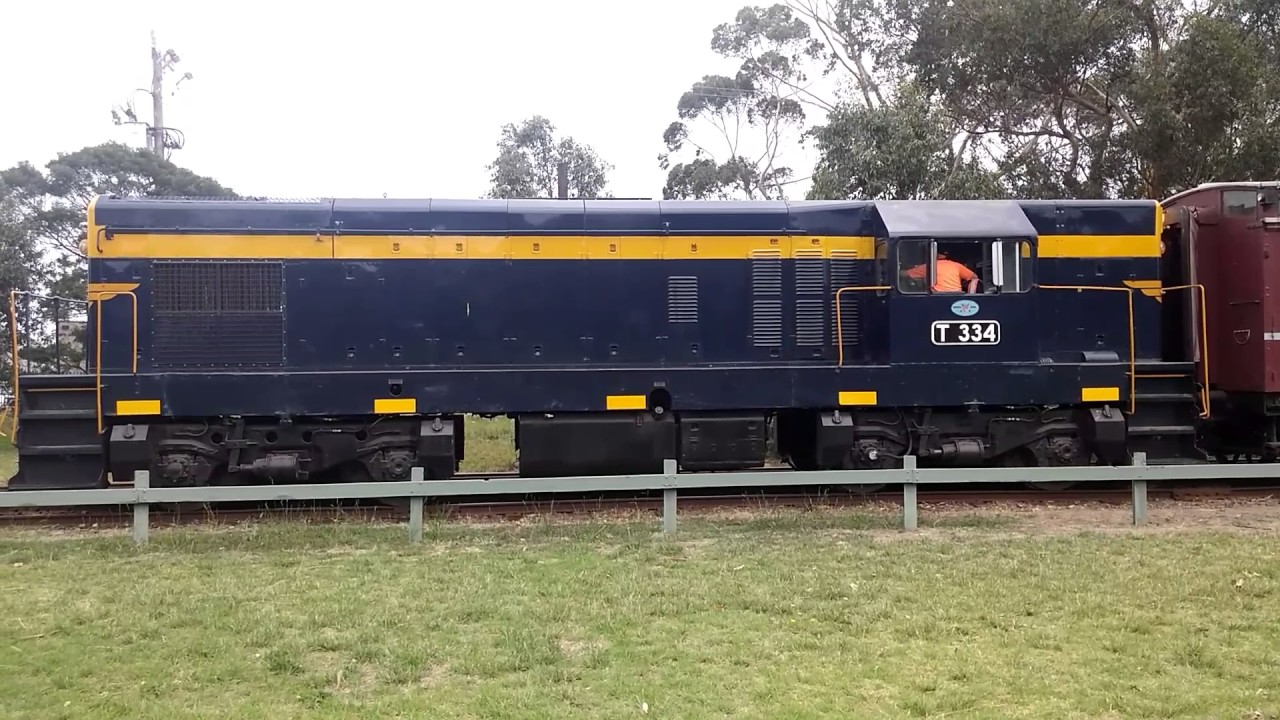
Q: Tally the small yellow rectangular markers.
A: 5